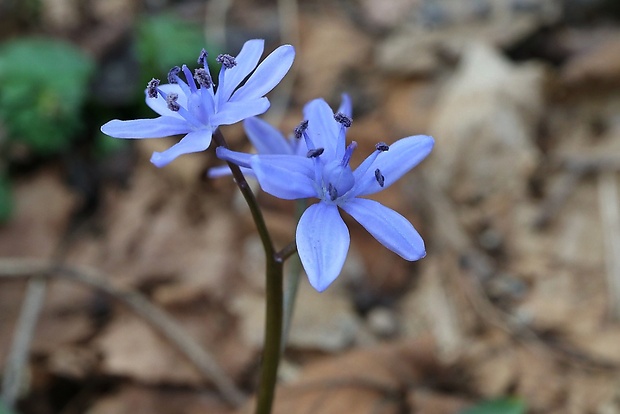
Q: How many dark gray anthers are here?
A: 12